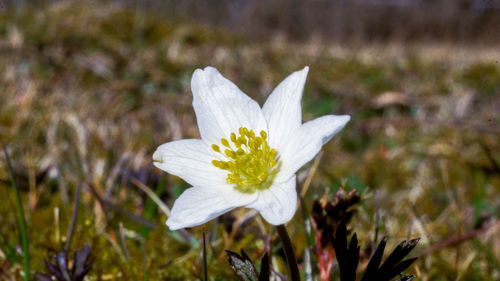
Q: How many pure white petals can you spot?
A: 6